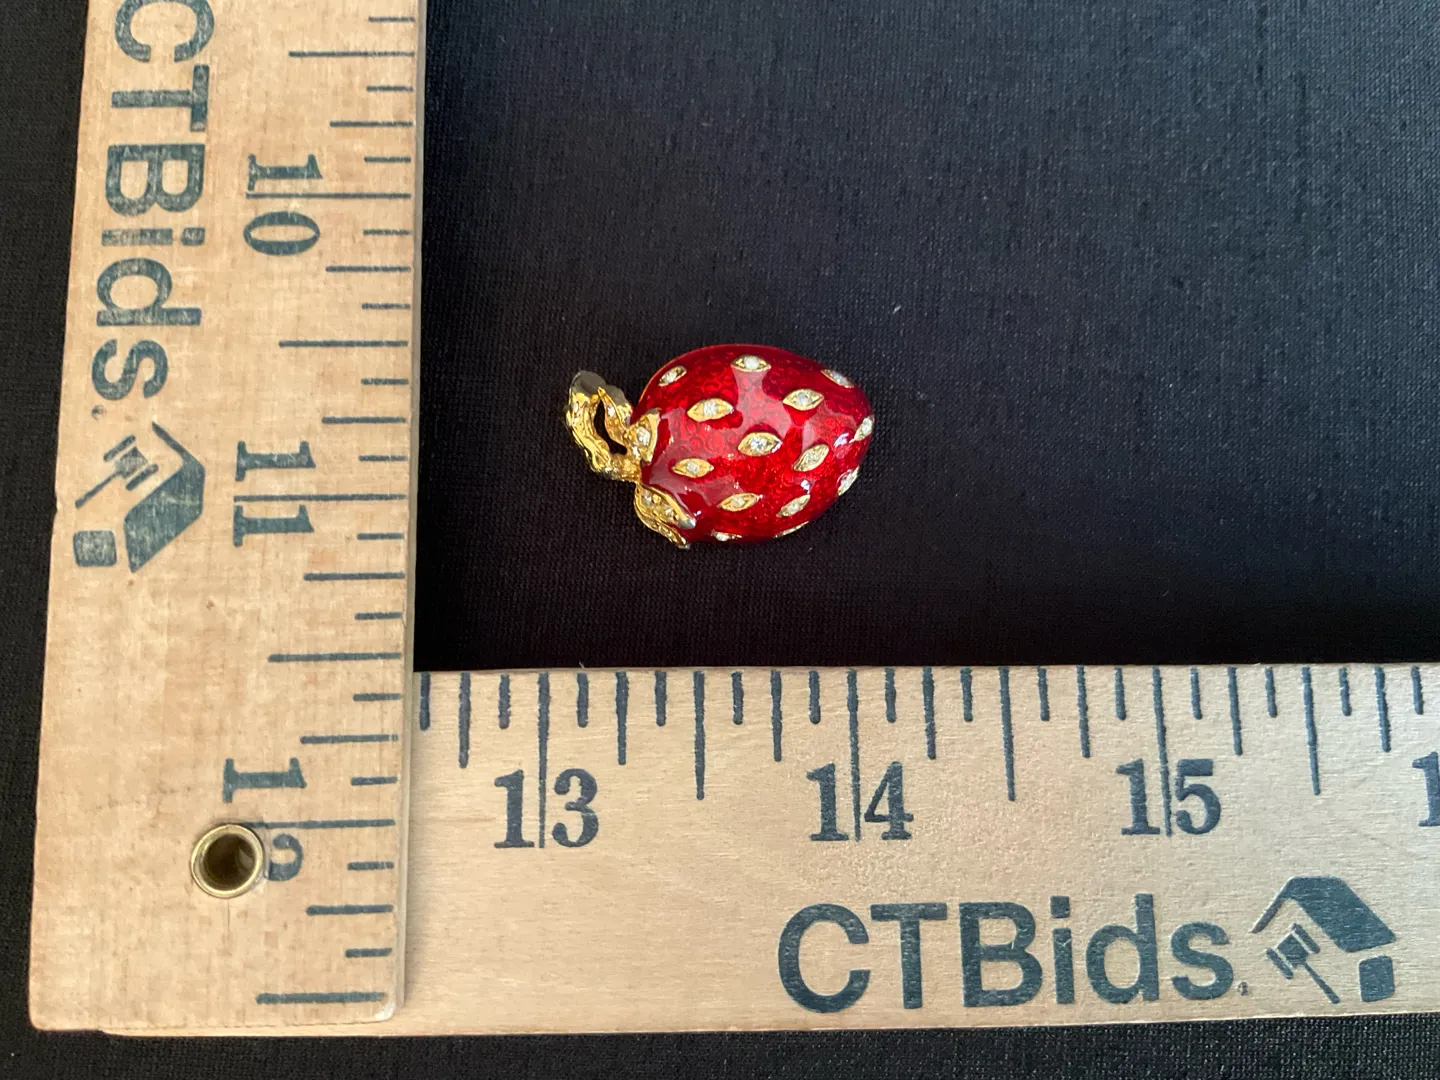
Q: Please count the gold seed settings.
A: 14